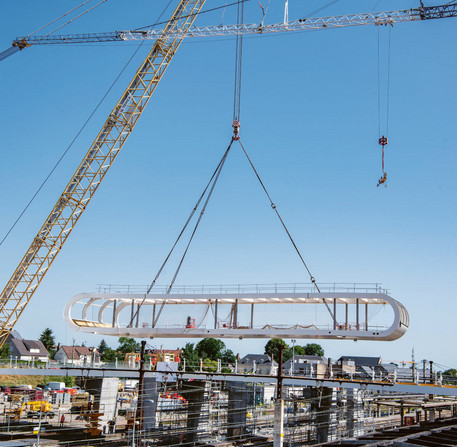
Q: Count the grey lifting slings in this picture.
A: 3